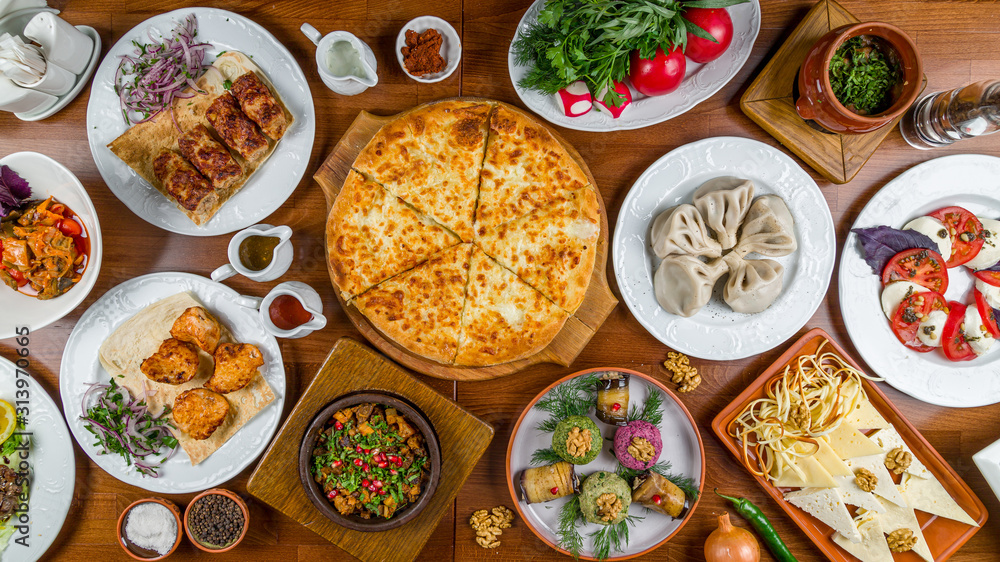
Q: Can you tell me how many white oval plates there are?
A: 1